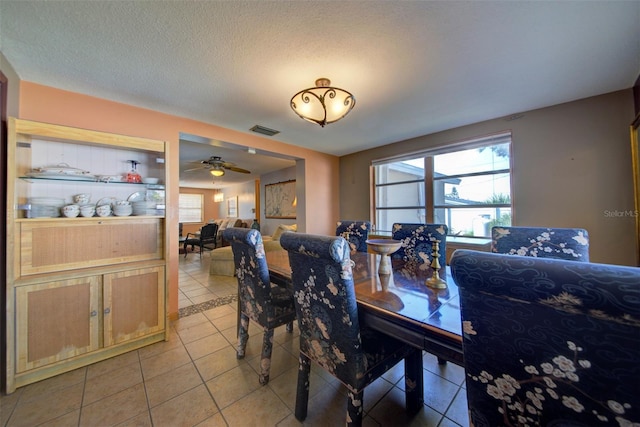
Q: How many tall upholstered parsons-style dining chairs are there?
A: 6